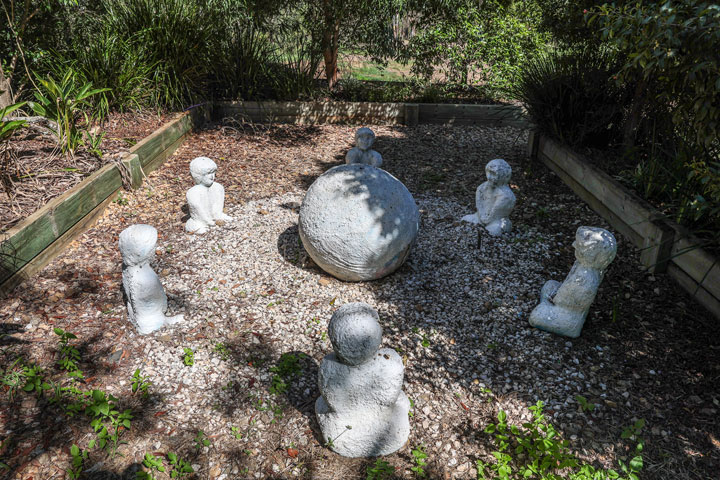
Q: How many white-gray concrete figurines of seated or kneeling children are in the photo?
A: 6